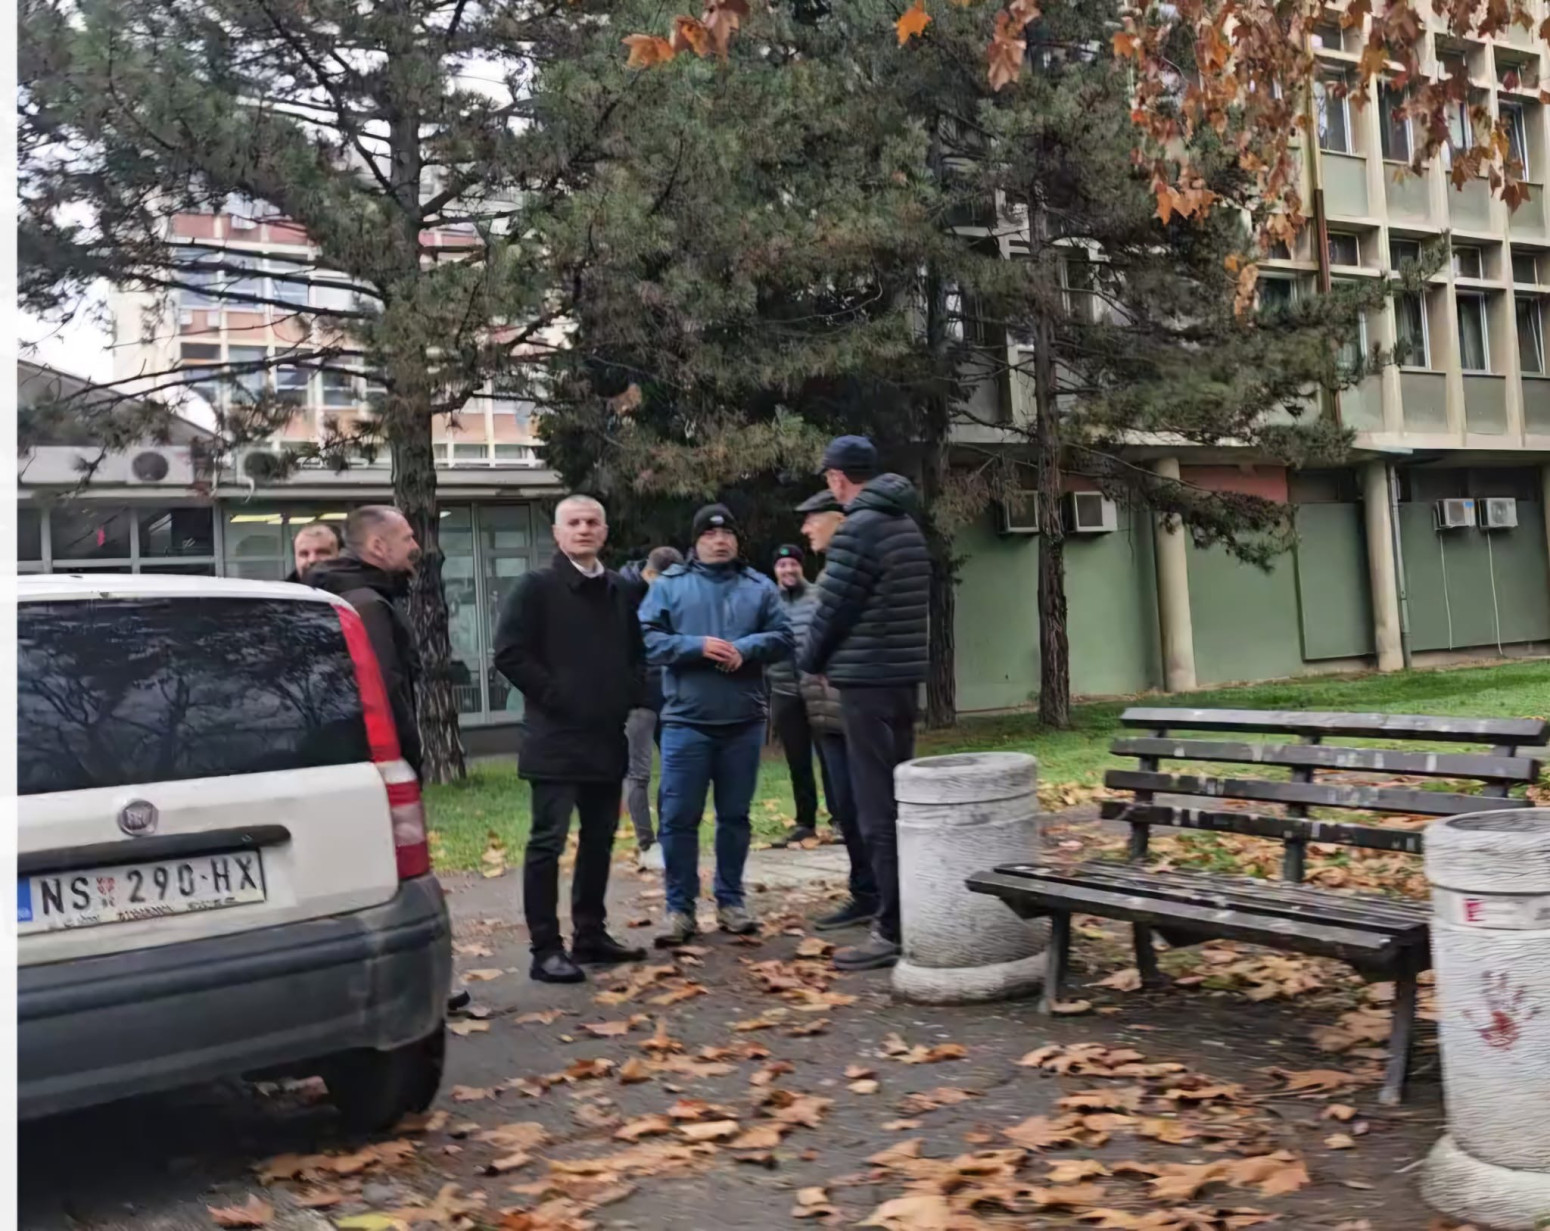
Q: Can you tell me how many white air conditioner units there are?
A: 6